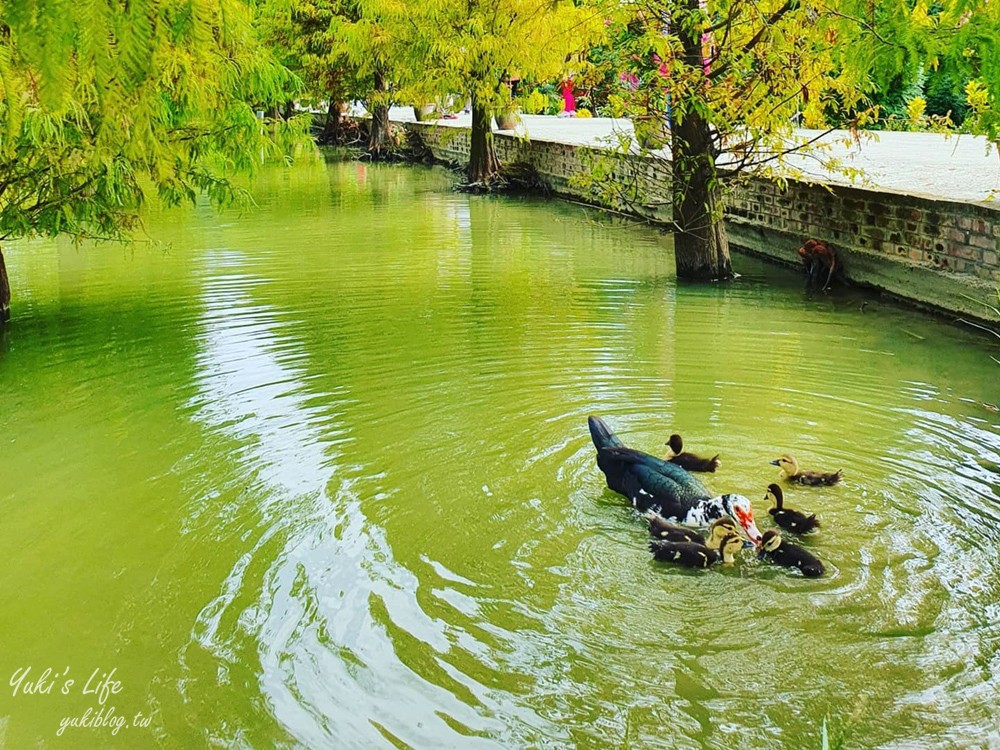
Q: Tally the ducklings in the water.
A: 6